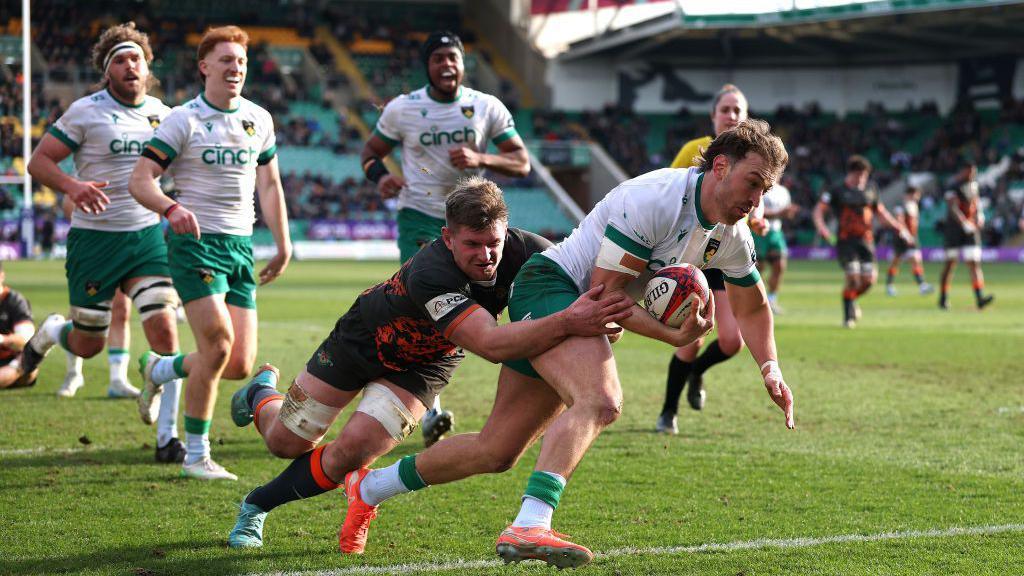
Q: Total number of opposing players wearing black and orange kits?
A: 5